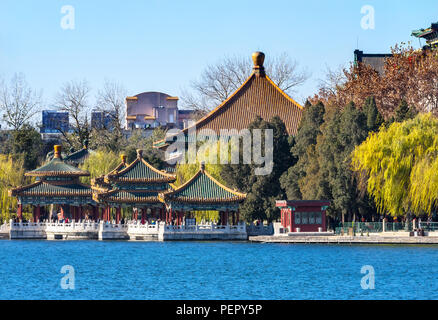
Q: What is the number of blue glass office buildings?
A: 2